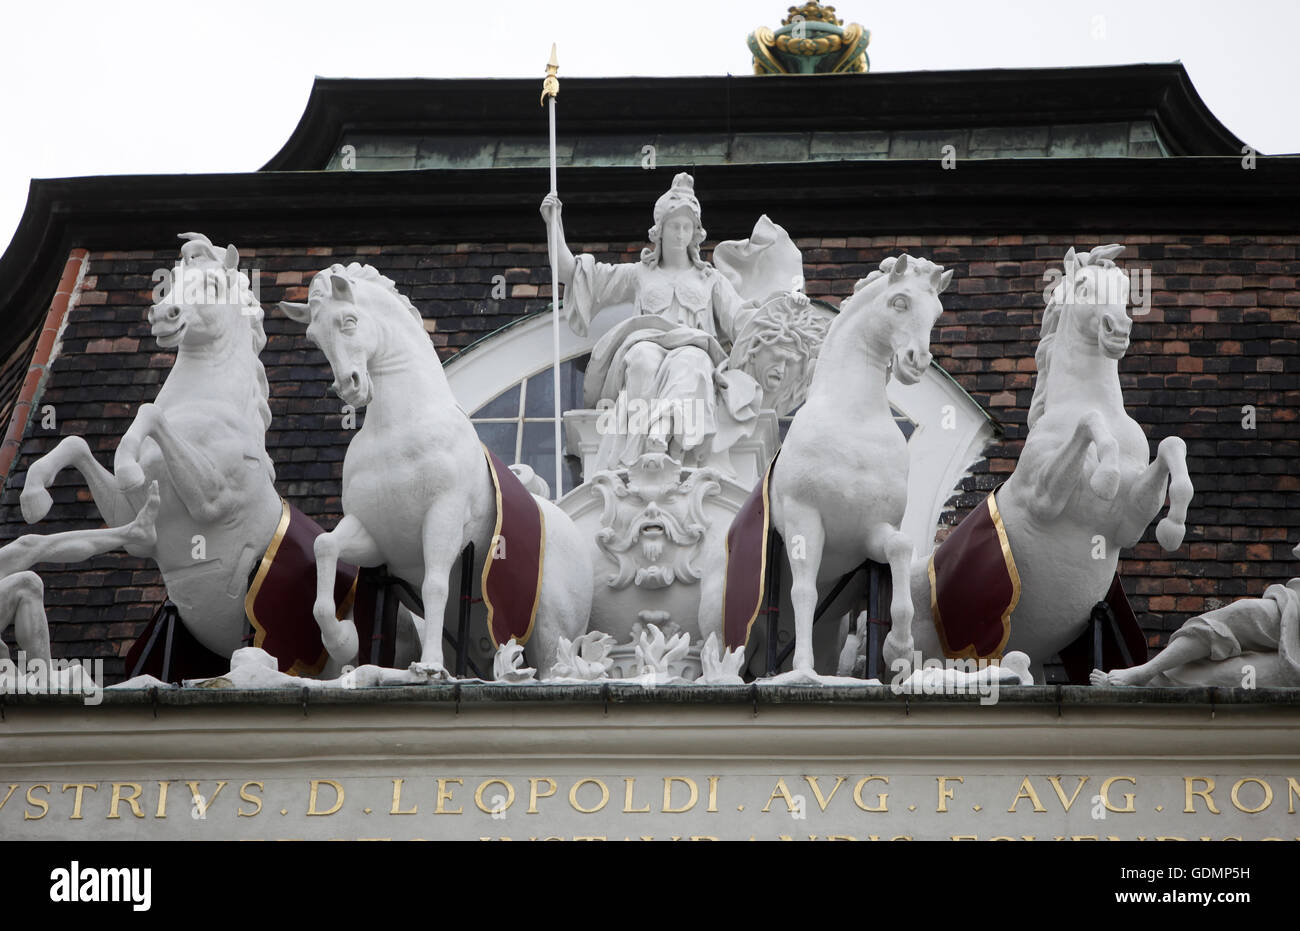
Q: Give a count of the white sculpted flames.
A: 4